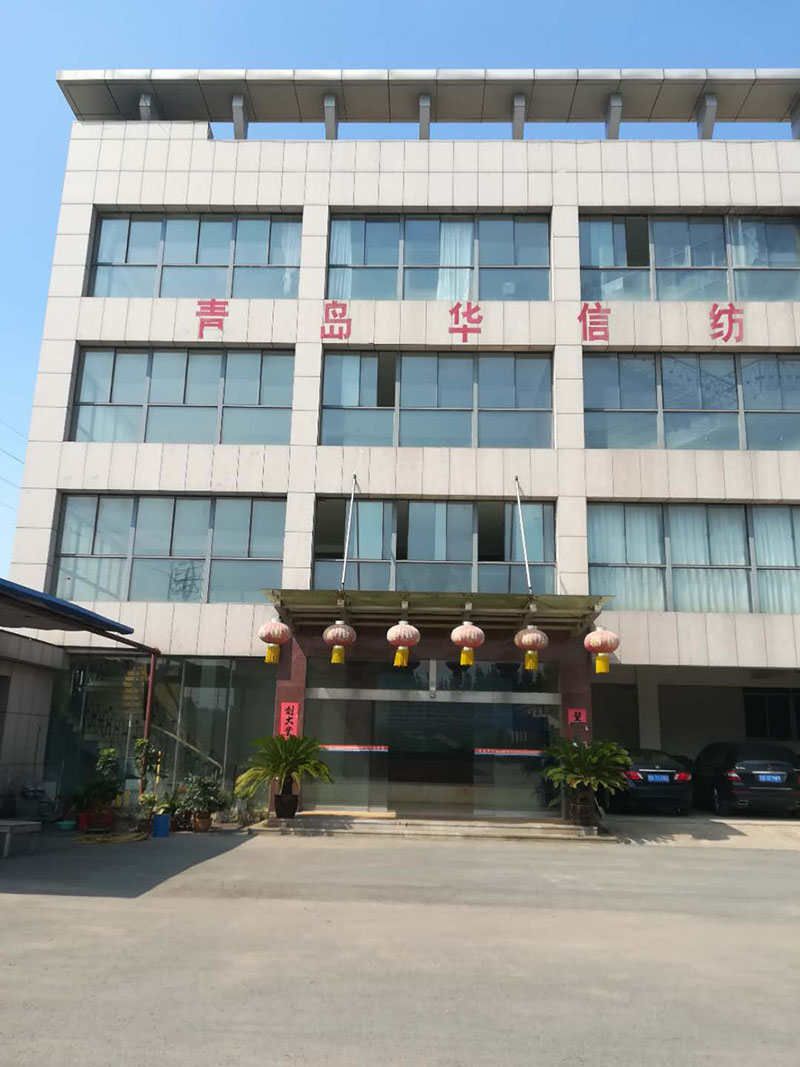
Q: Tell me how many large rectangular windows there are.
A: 9